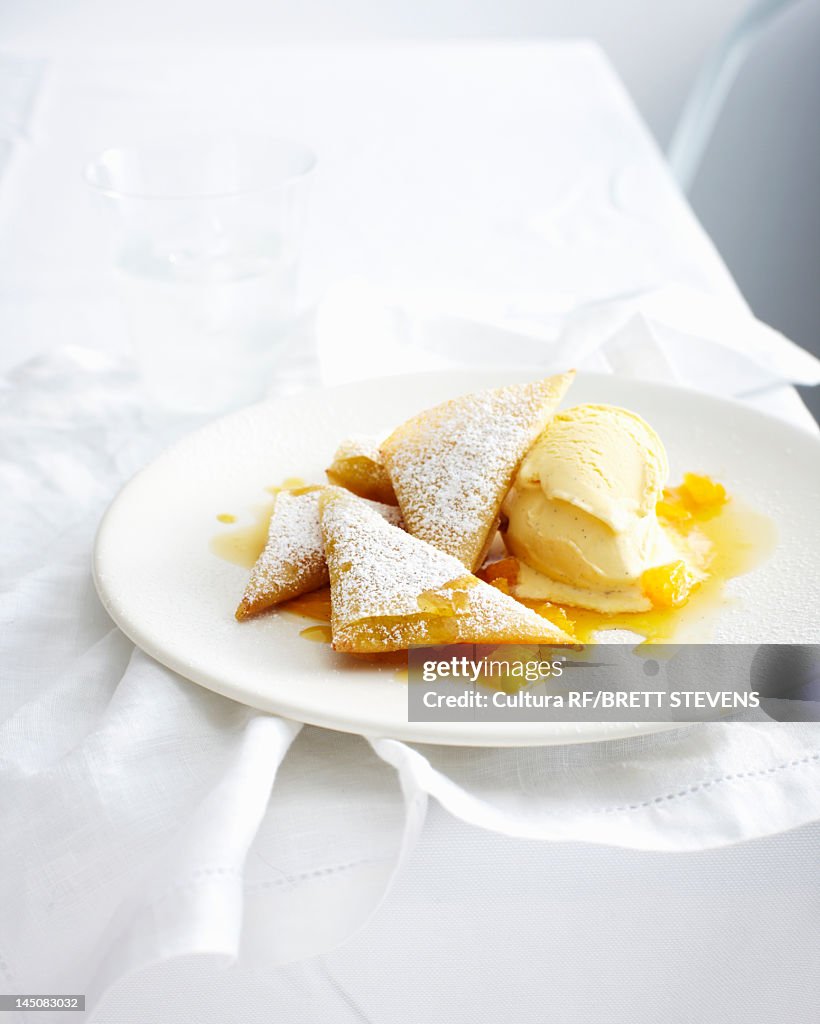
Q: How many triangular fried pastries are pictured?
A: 4